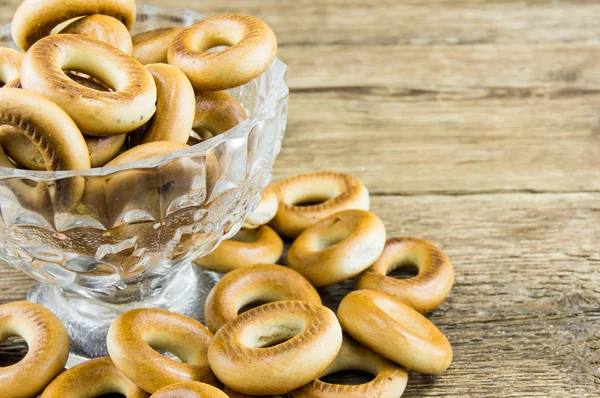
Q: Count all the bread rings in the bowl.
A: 11